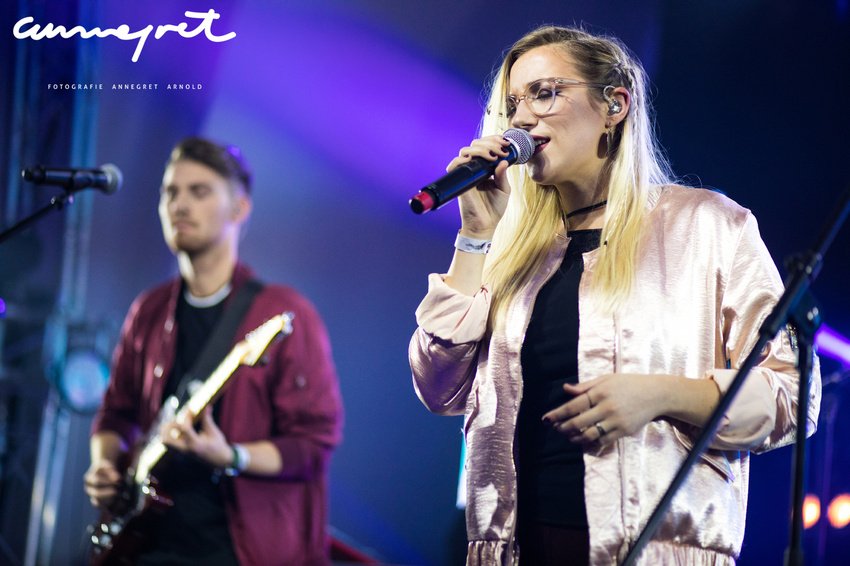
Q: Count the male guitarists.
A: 1